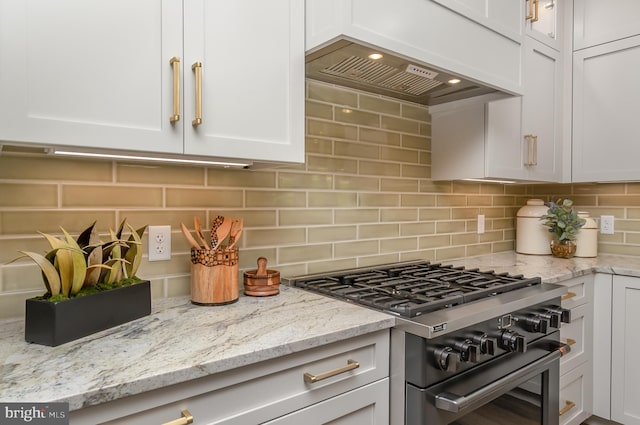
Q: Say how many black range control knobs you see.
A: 7